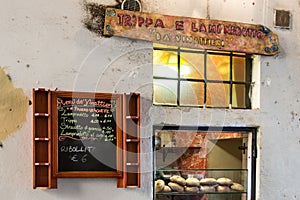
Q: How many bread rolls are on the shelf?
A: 11